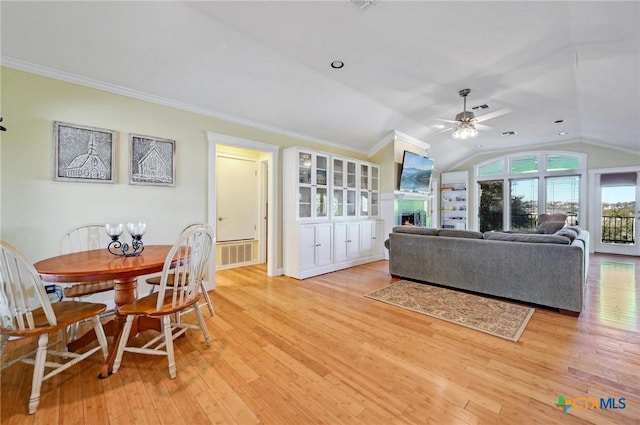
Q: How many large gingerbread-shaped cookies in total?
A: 0